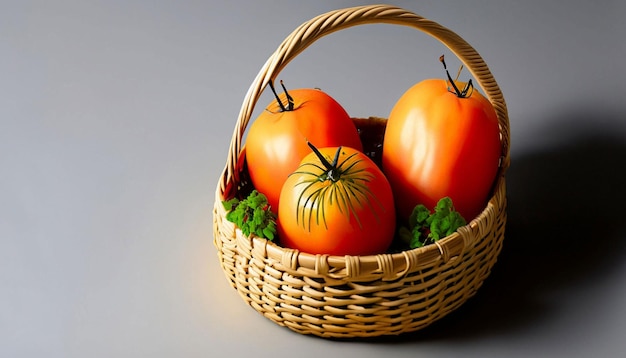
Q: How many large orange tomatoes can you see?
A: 3